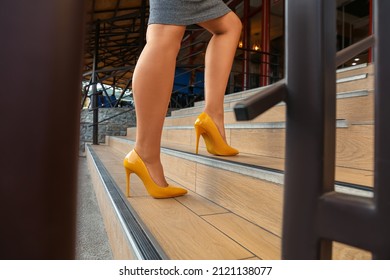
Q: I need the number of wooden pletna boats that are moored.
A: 0